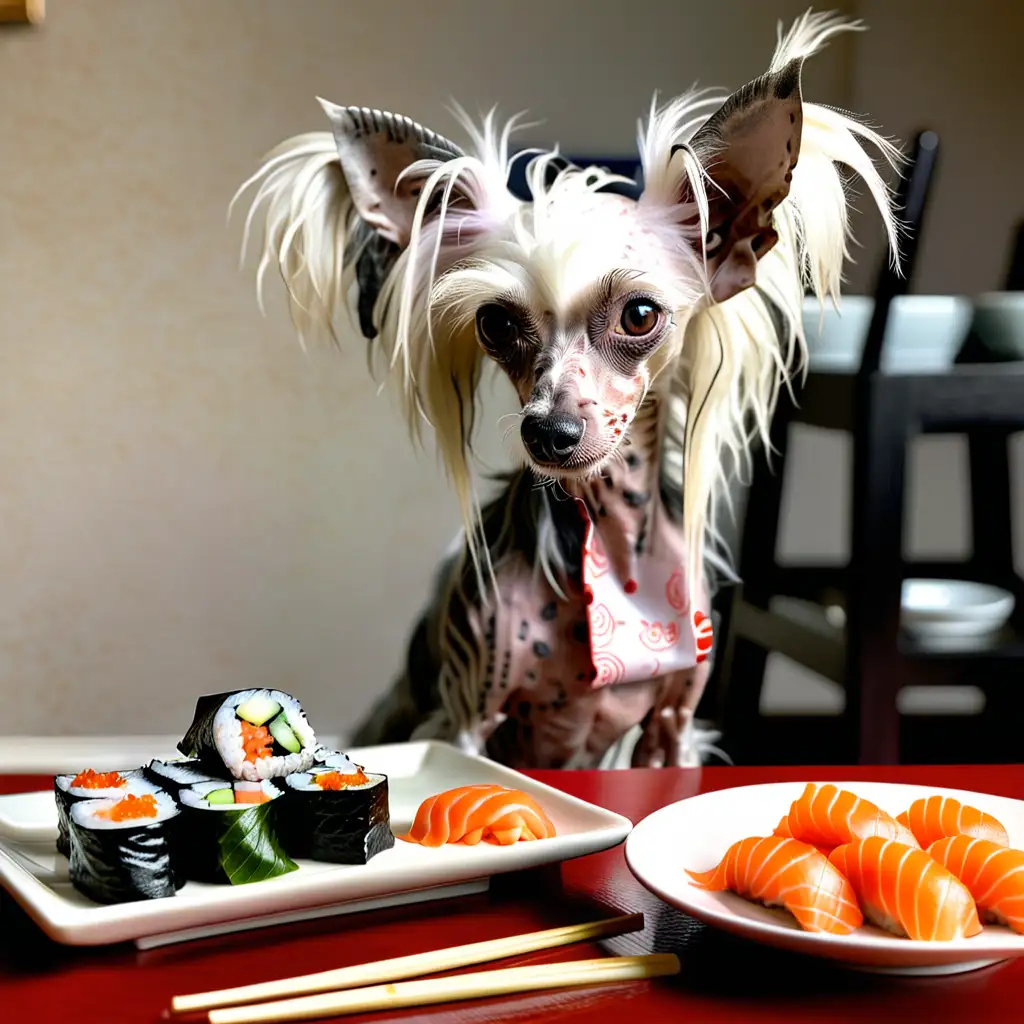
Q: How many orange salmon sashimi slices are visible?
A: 6